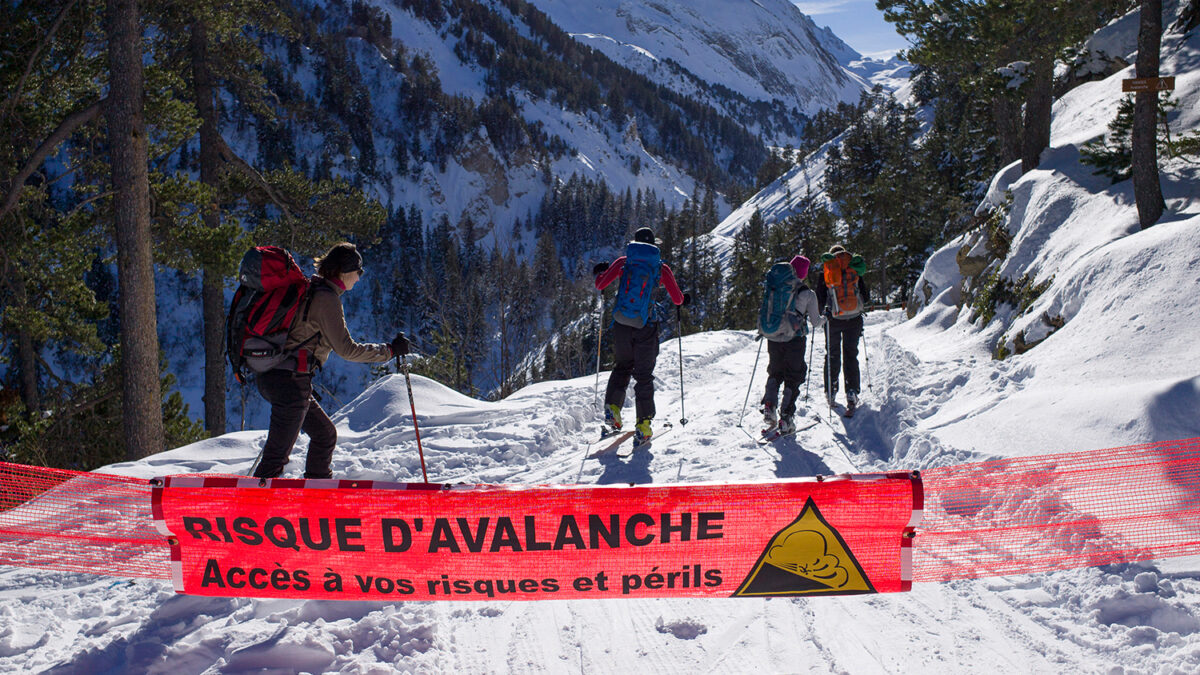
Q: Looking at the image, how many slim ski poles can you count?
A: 8